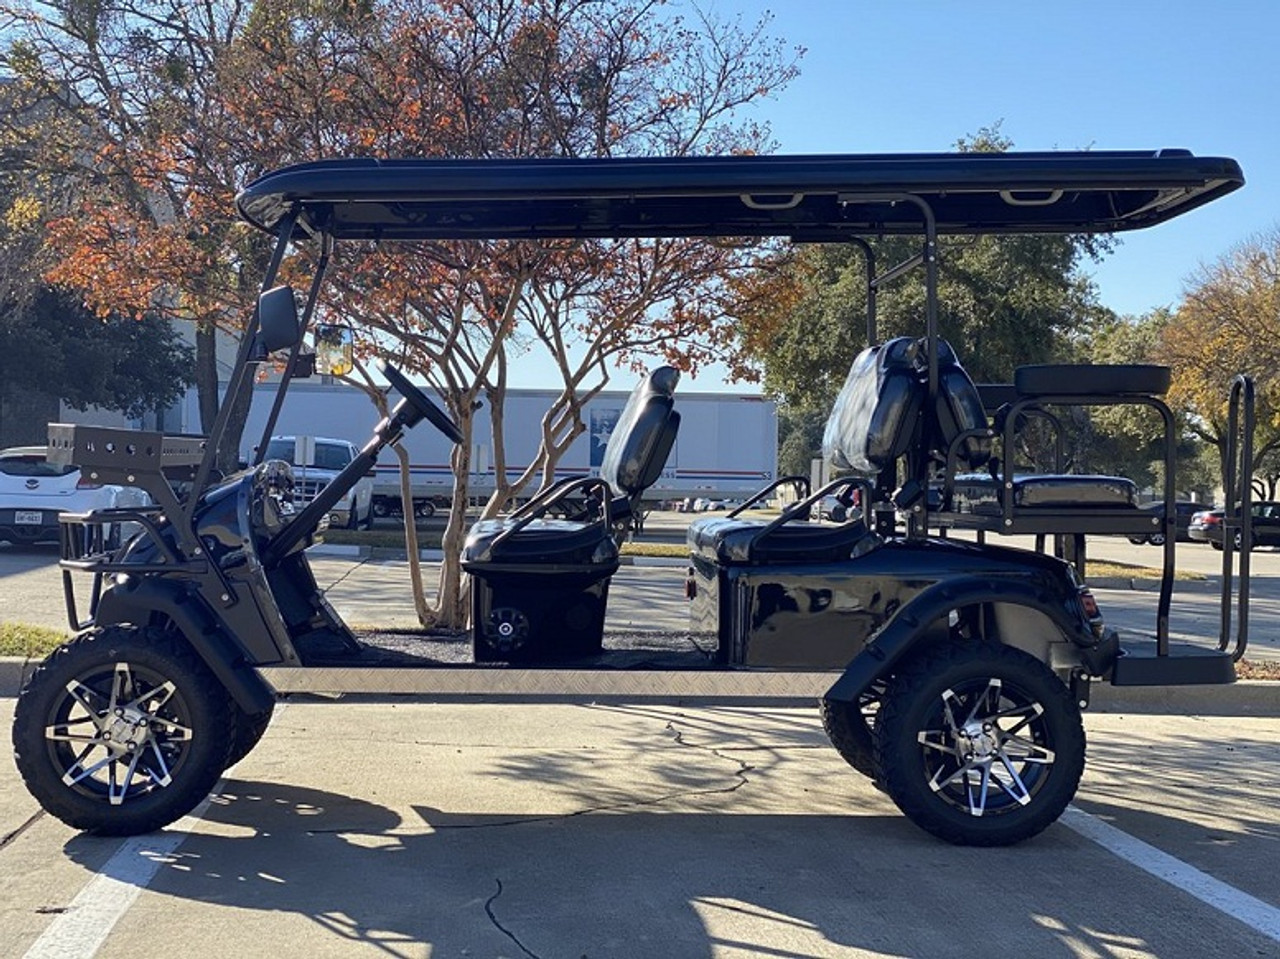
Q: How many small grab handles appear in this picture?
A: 2